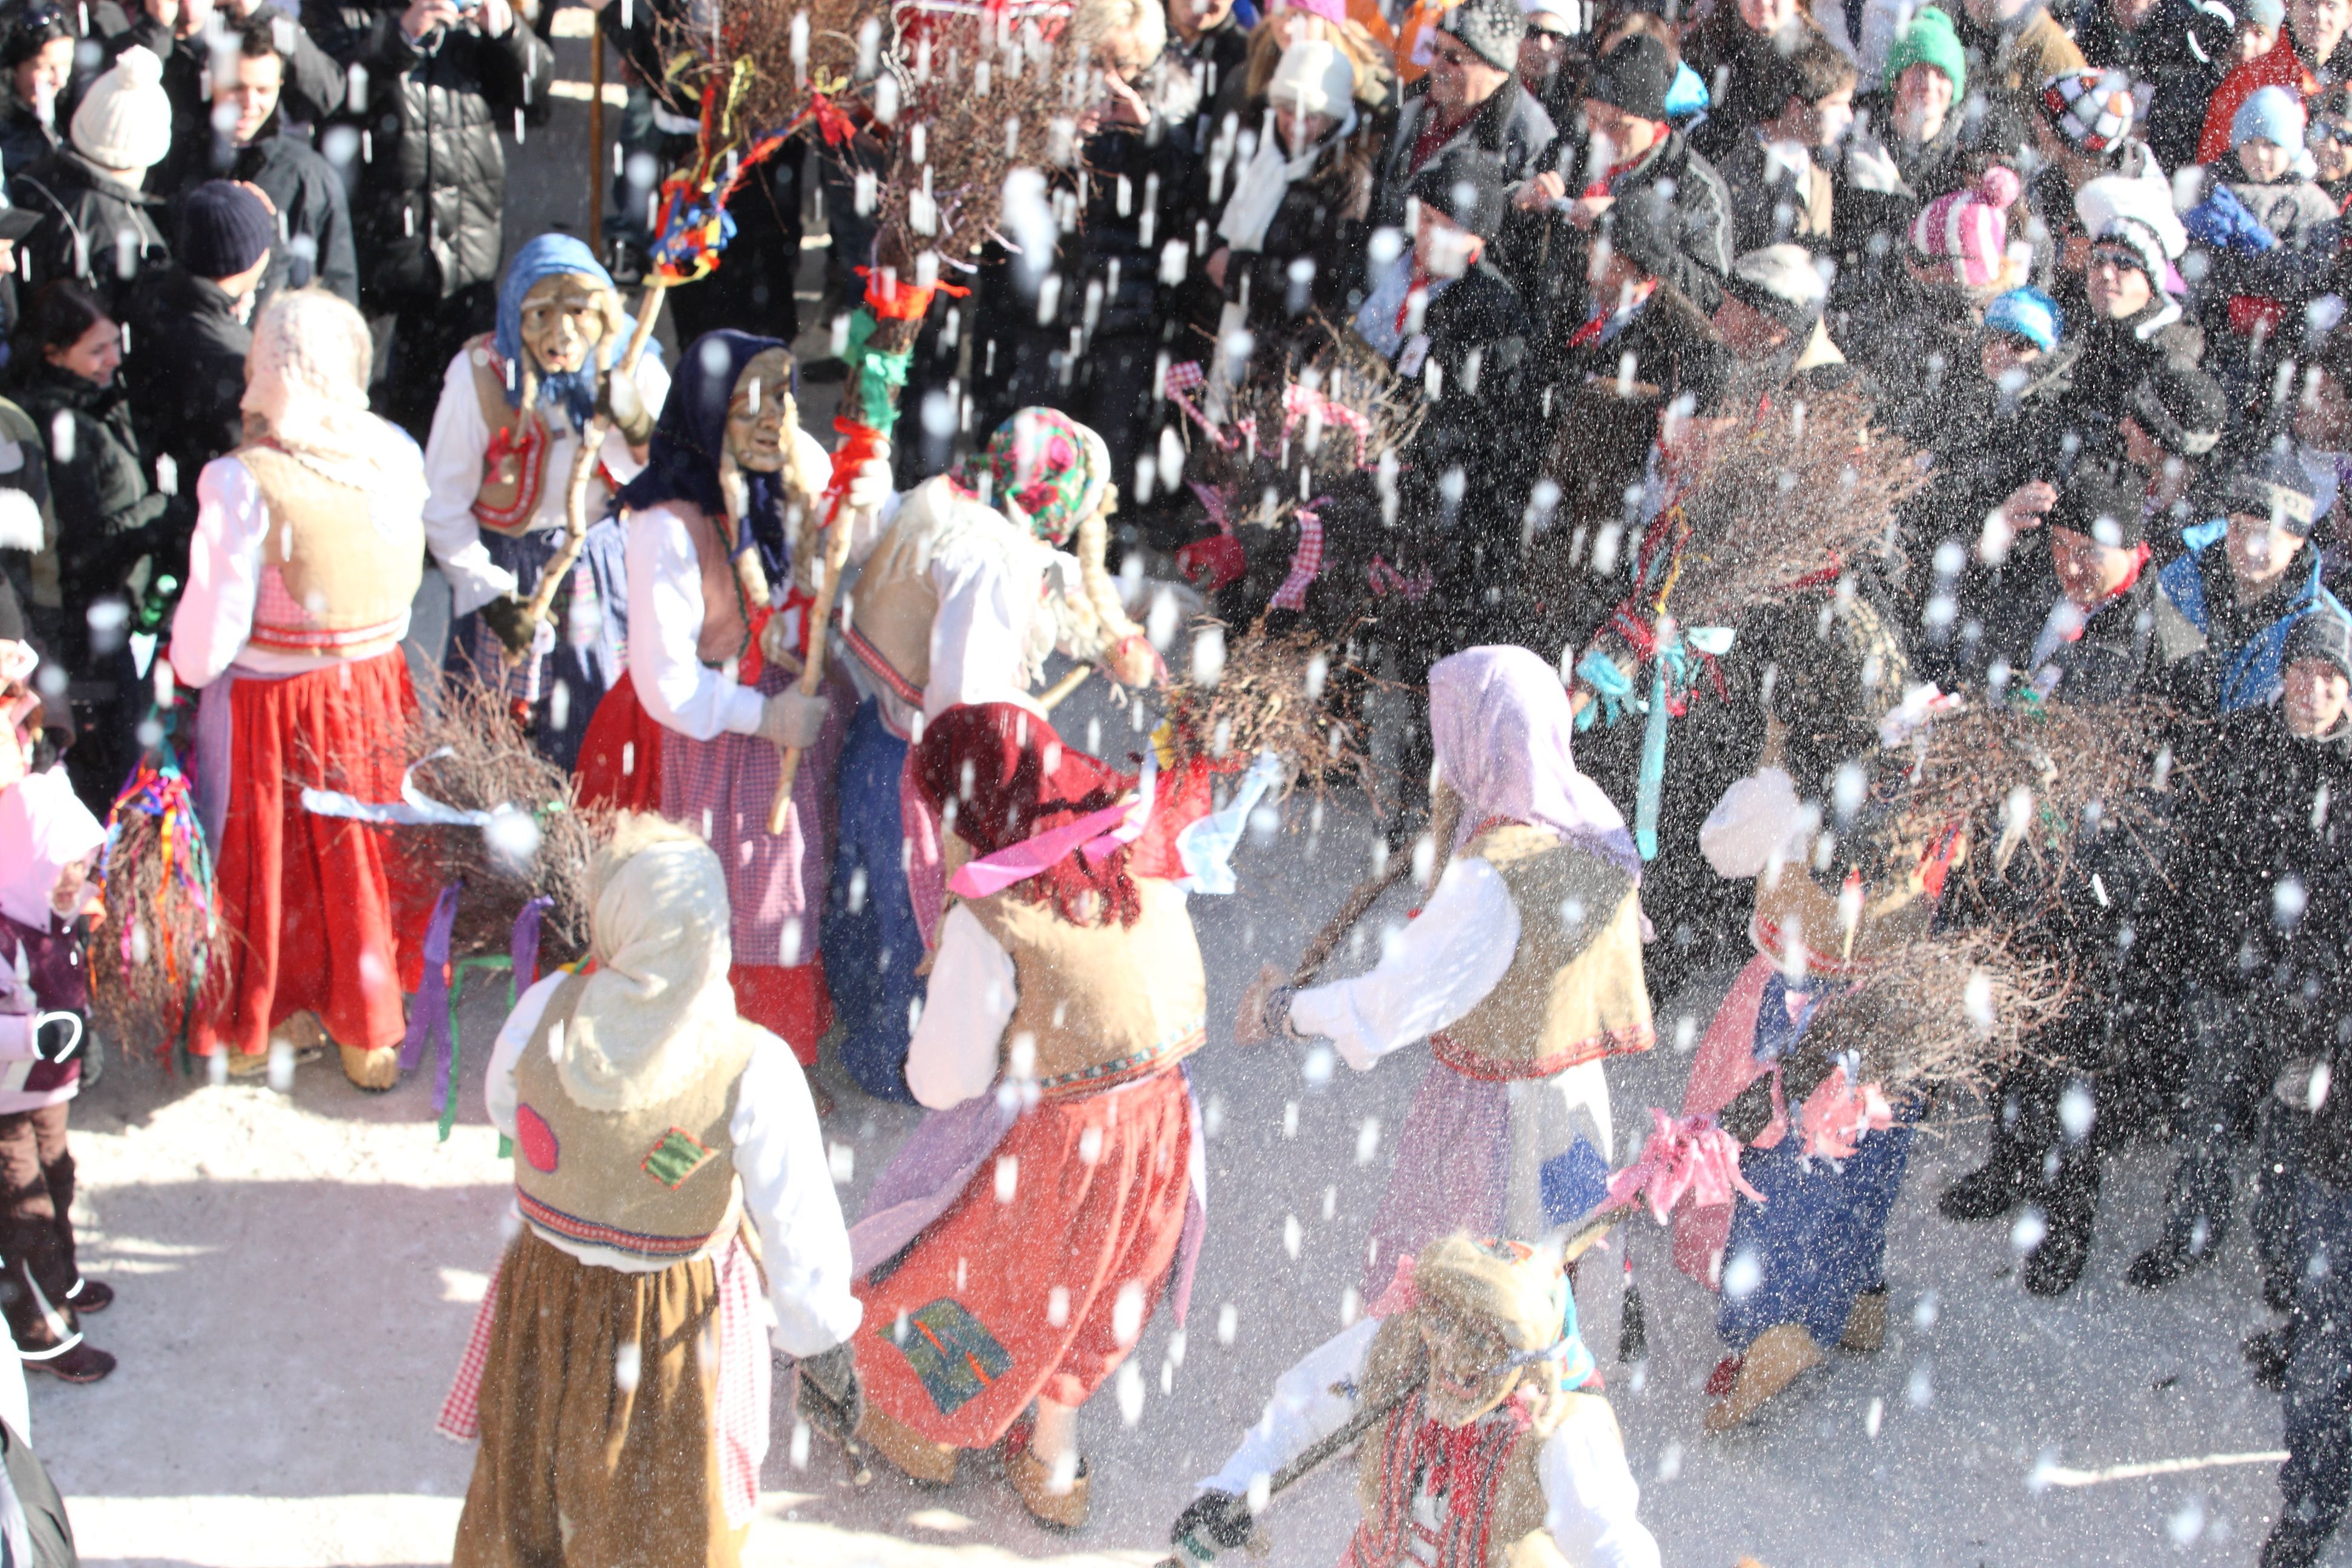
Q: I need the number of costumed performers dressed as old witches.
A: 9